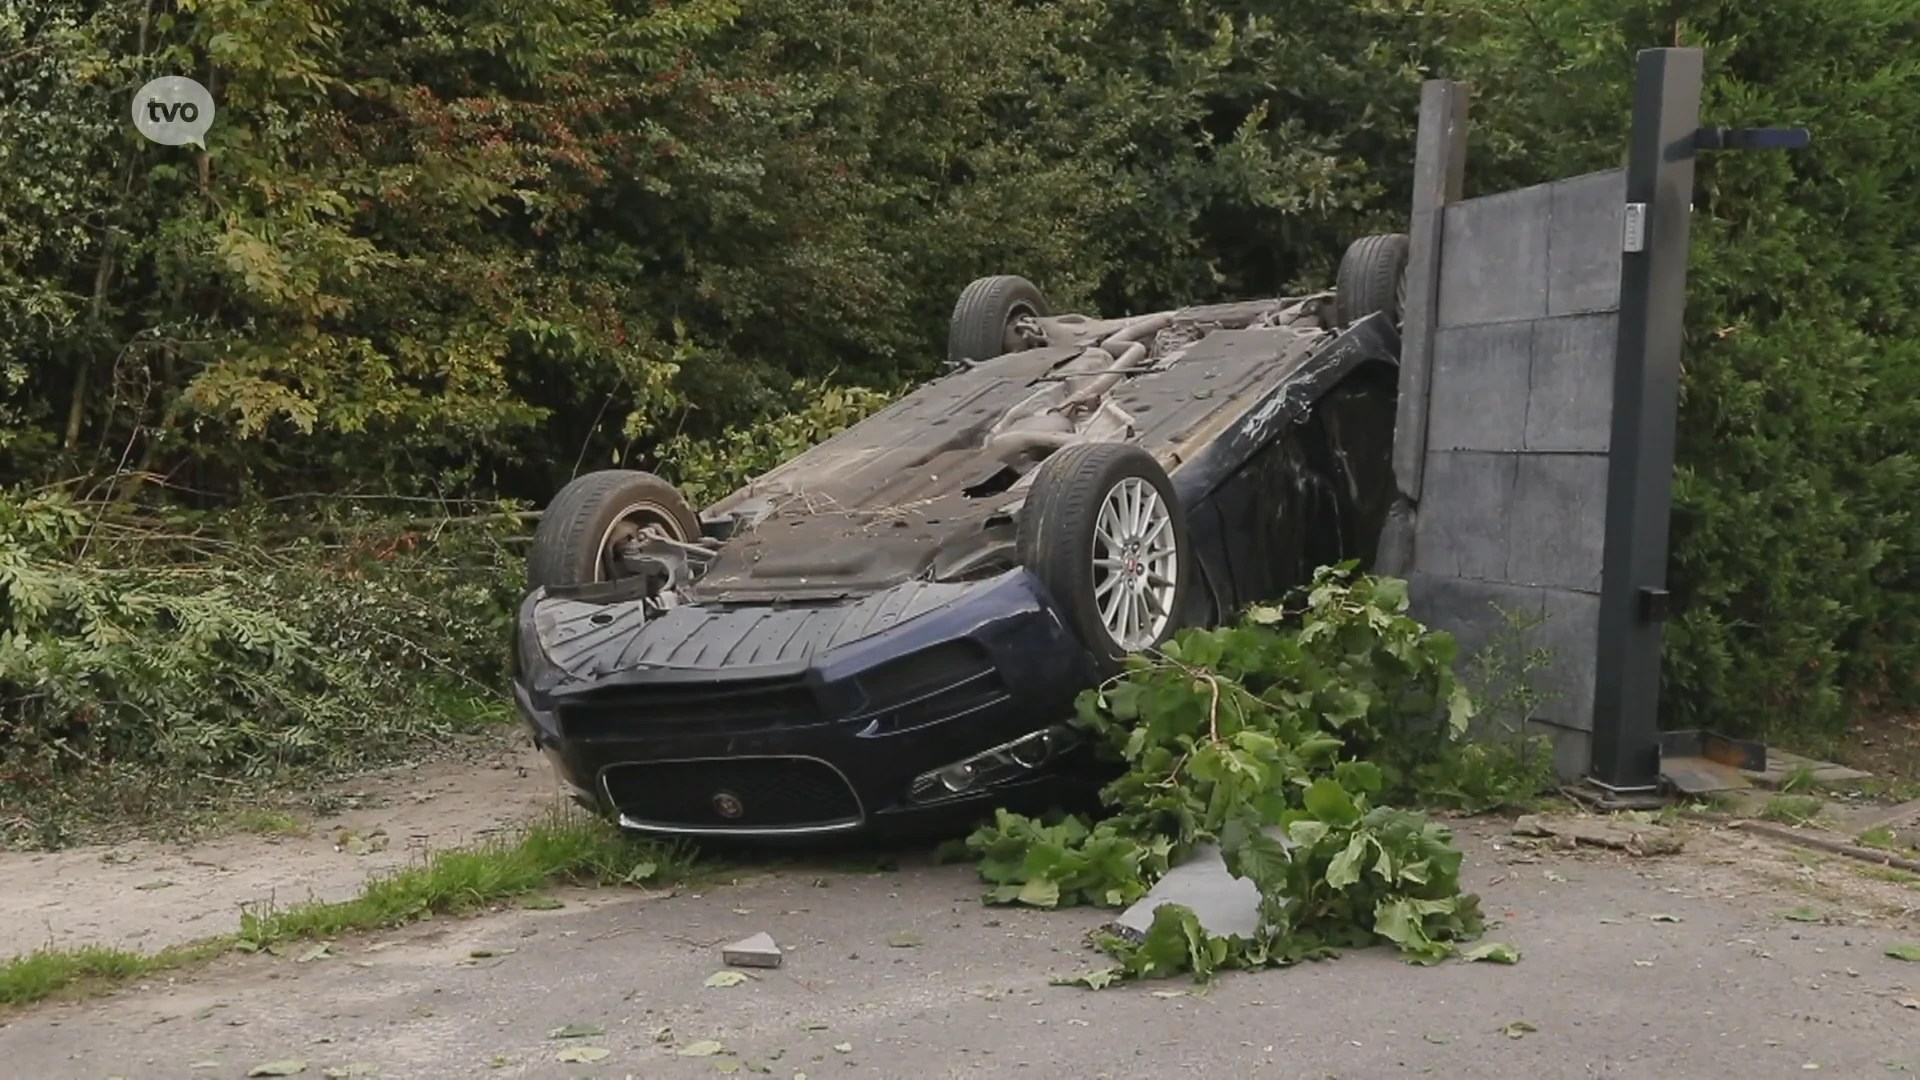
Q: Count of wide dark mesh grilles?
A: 1